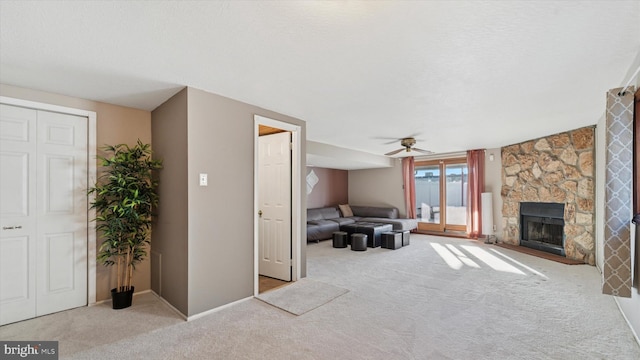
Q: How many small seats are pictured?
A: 4